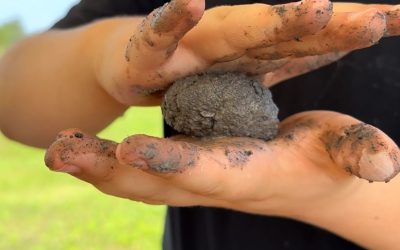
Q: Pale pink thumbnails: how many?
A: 1